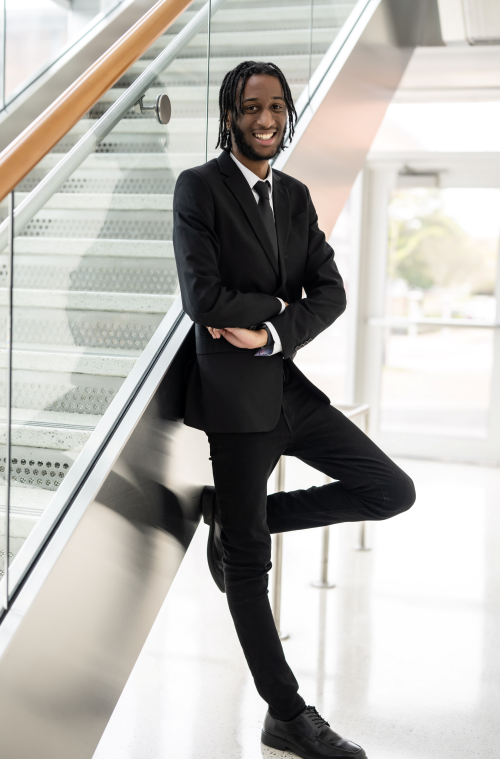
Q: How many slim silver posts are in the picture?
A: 3